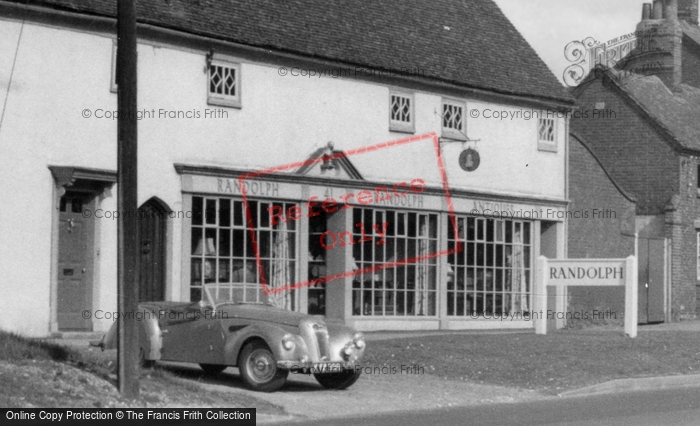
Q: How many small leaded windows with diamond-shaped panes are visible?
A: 4